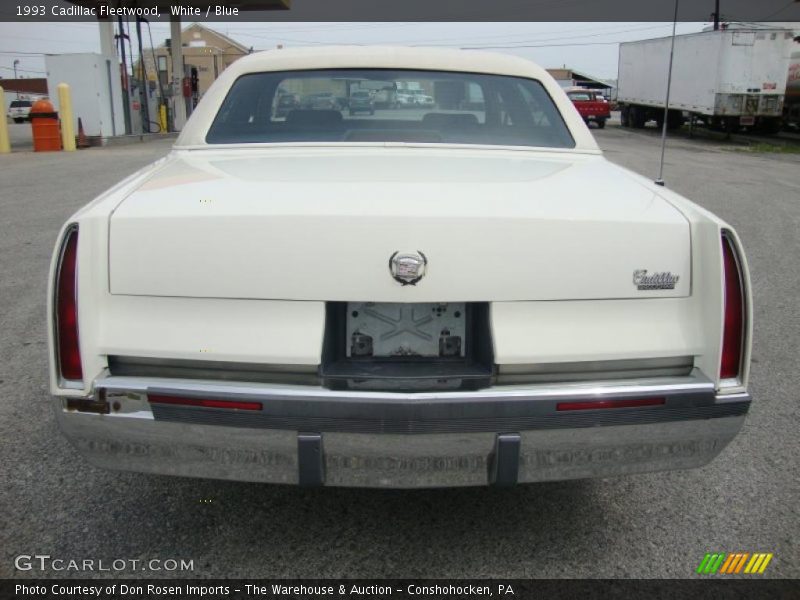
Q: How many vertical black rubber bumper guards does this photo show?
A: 2